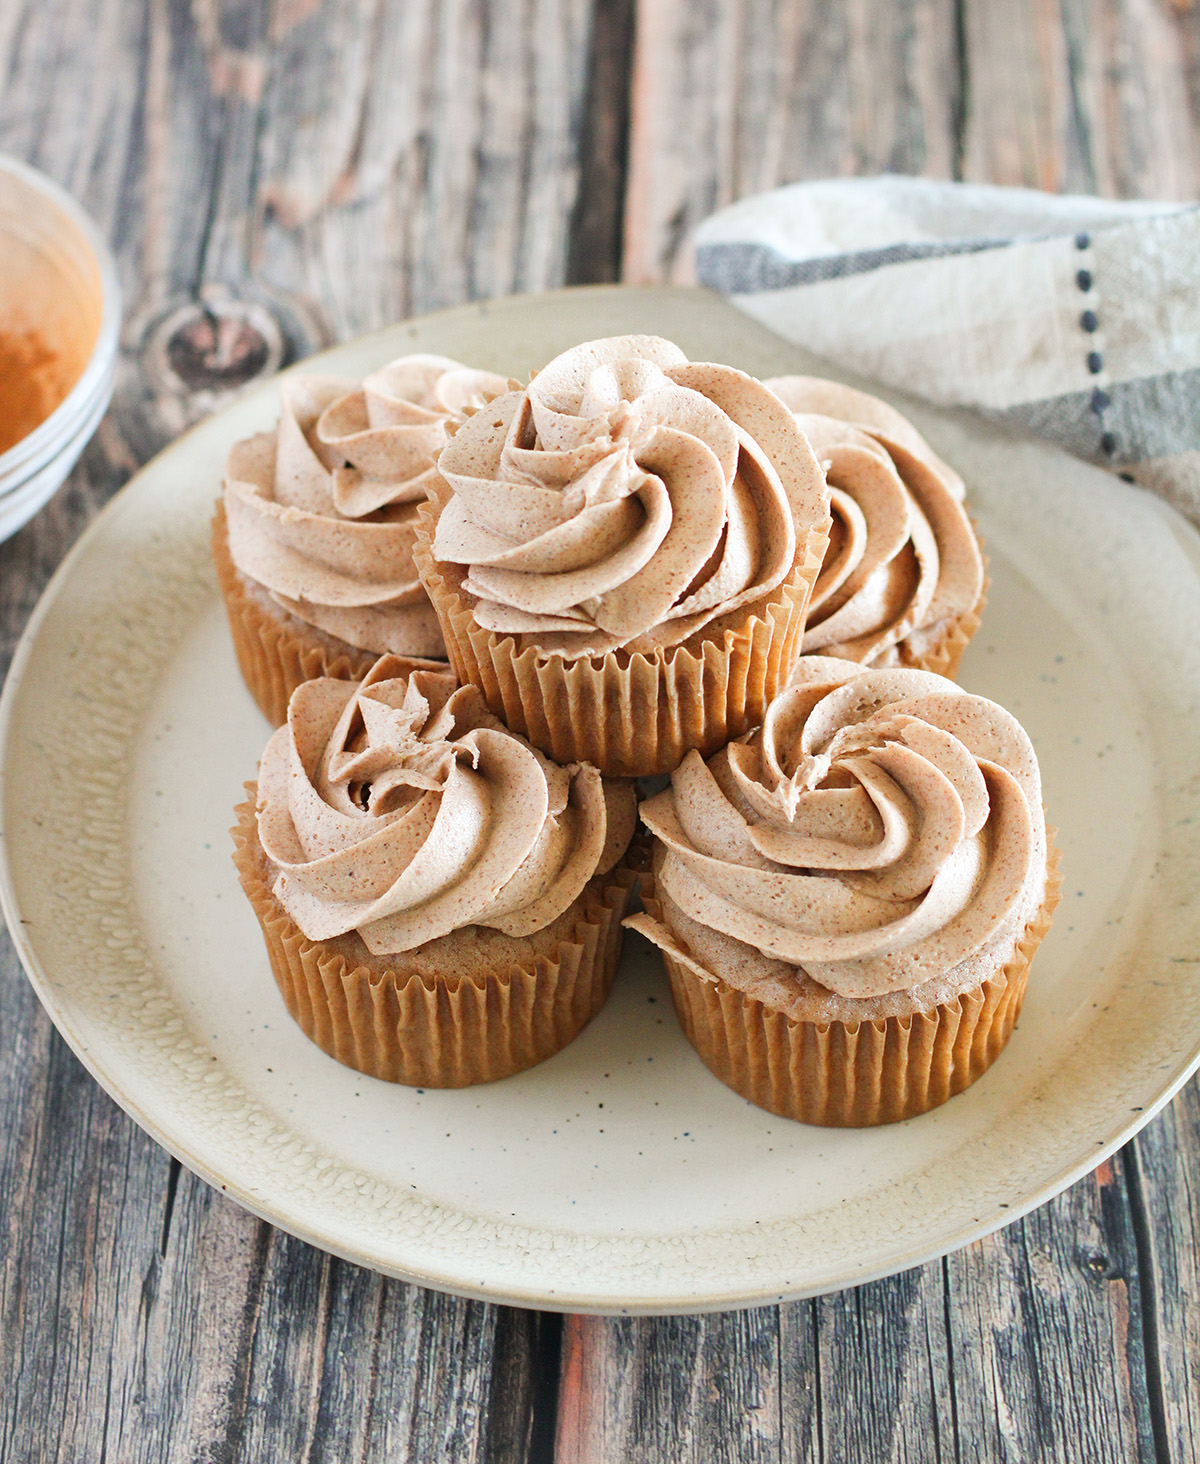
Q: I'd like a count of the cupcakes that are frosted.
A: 5